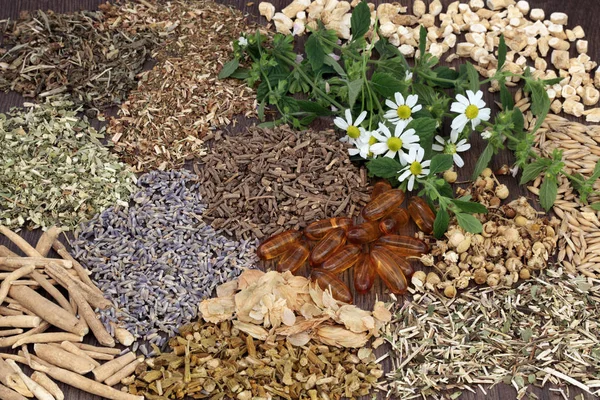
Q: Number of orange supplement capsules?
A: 15